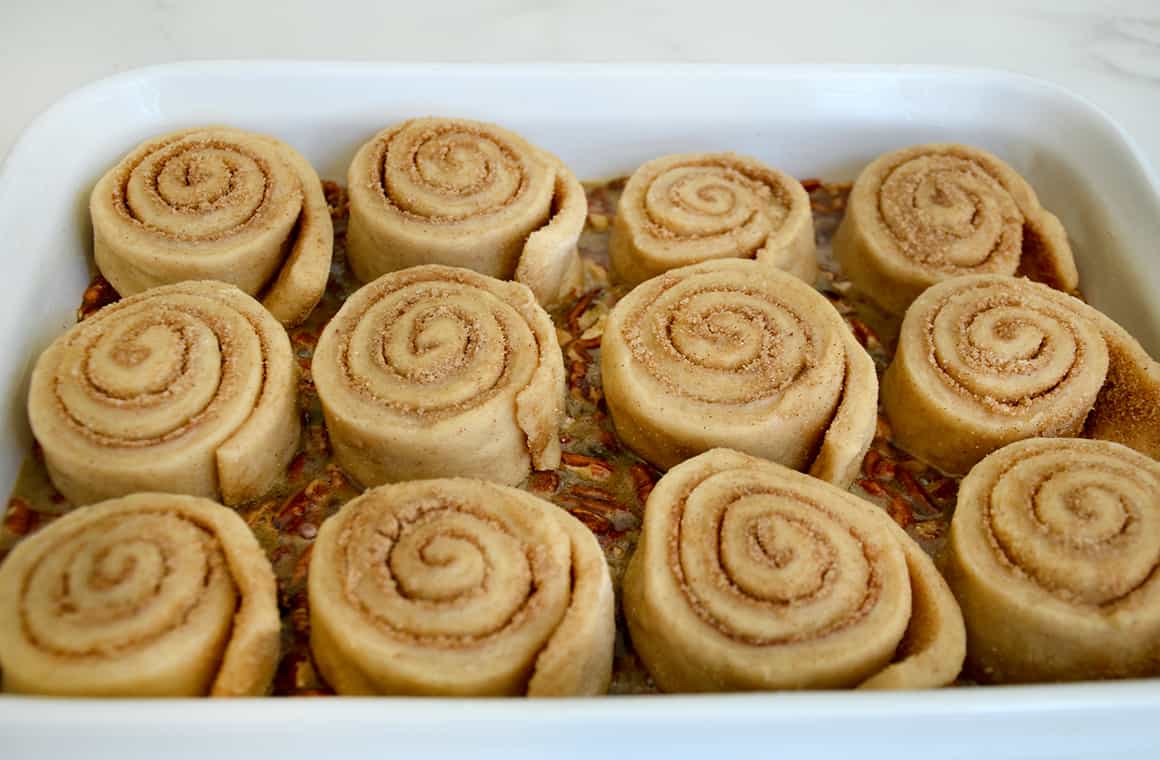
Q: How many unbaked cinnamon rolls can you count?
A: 12